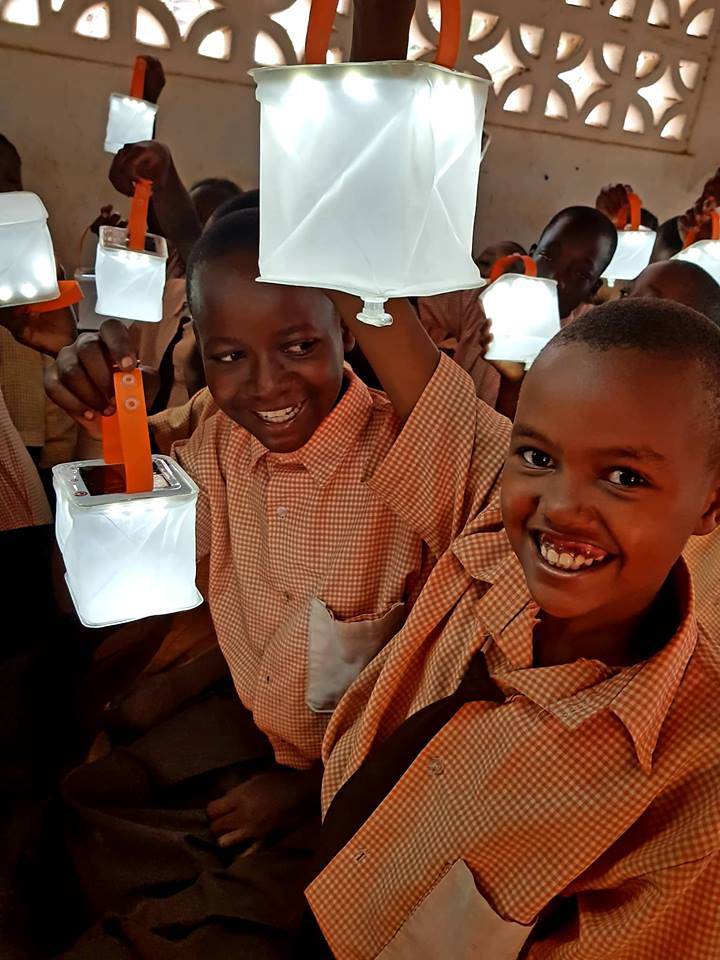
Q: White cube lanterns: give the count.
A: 8